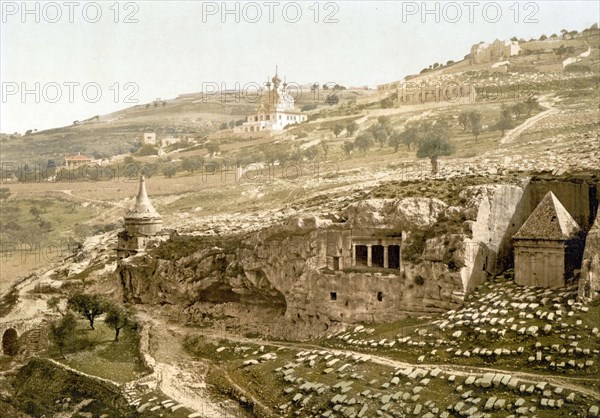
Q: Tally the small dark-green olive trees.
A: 3